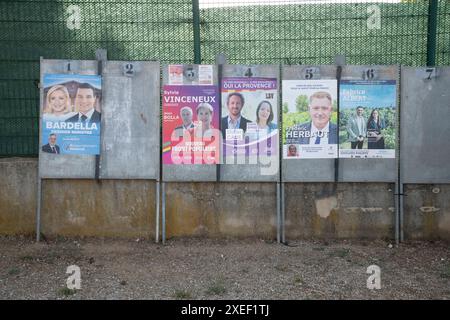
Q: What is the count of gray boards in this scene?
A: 7